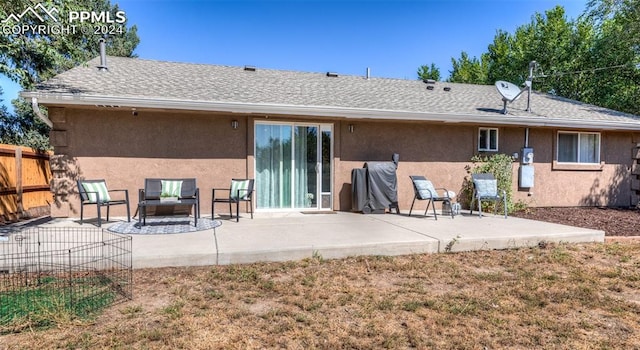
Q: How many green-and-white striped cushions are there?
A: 3